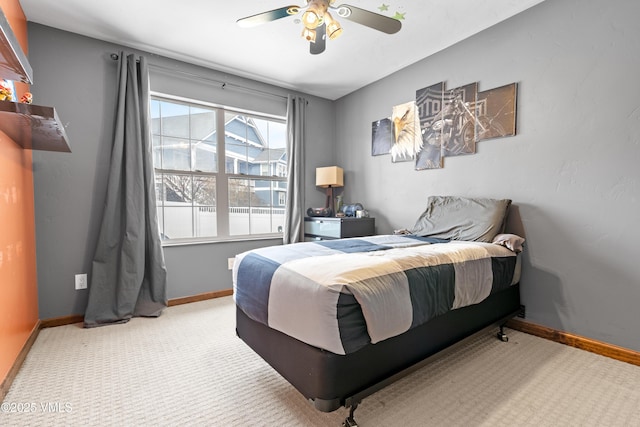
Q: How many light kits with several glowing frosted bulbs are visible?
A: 1